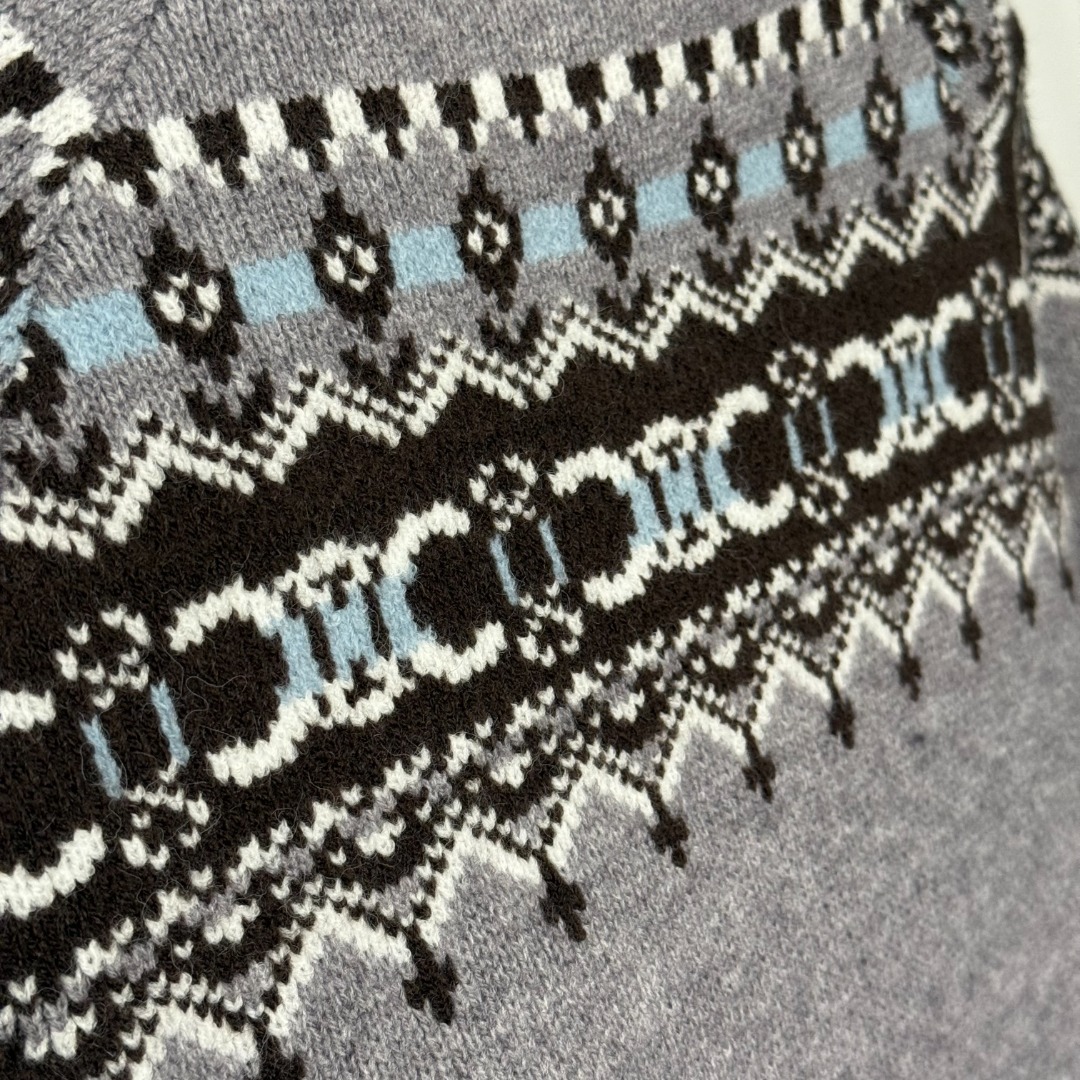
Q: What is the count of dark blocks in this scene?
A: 14